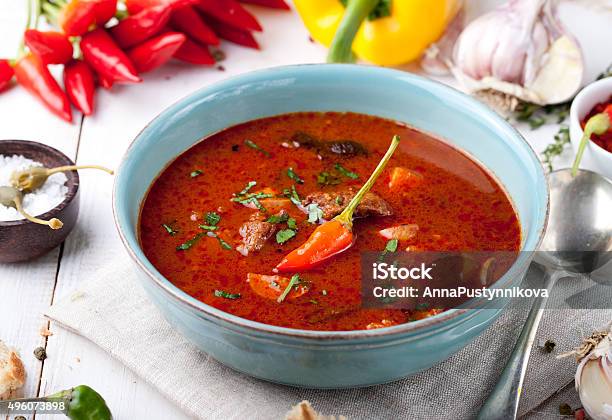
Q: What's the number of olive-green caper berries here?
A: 3